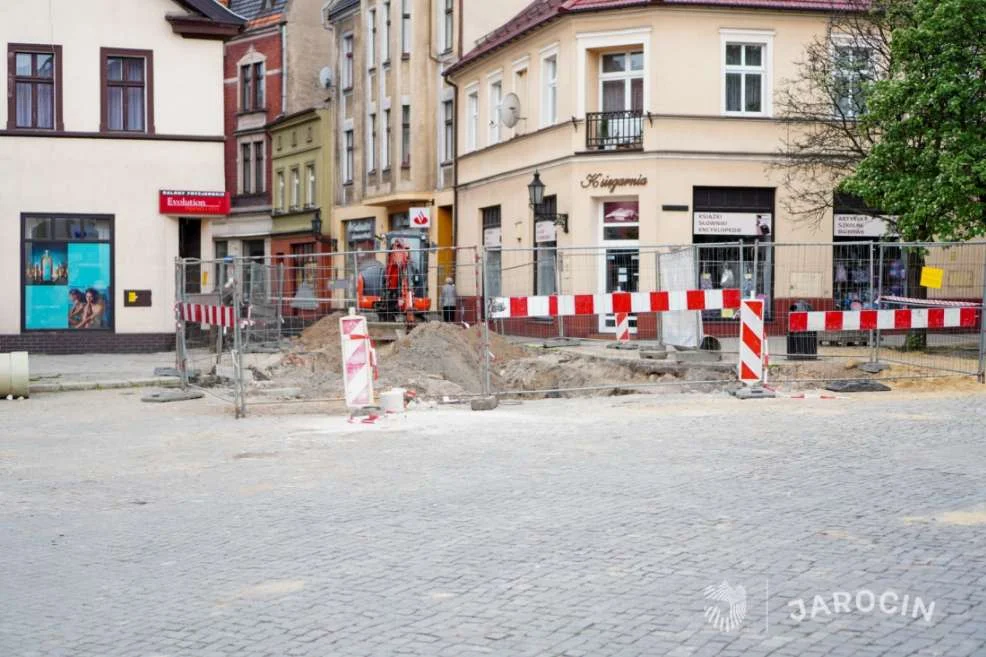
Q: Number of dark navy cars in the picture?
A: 0